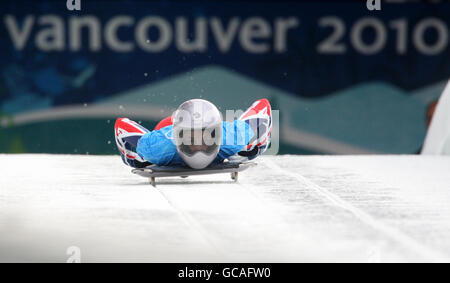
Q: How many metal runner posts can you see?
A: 2